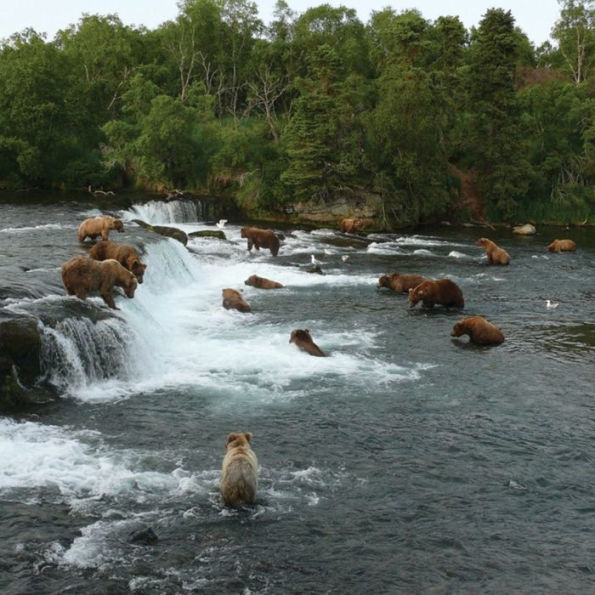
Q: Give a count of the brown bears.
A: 14